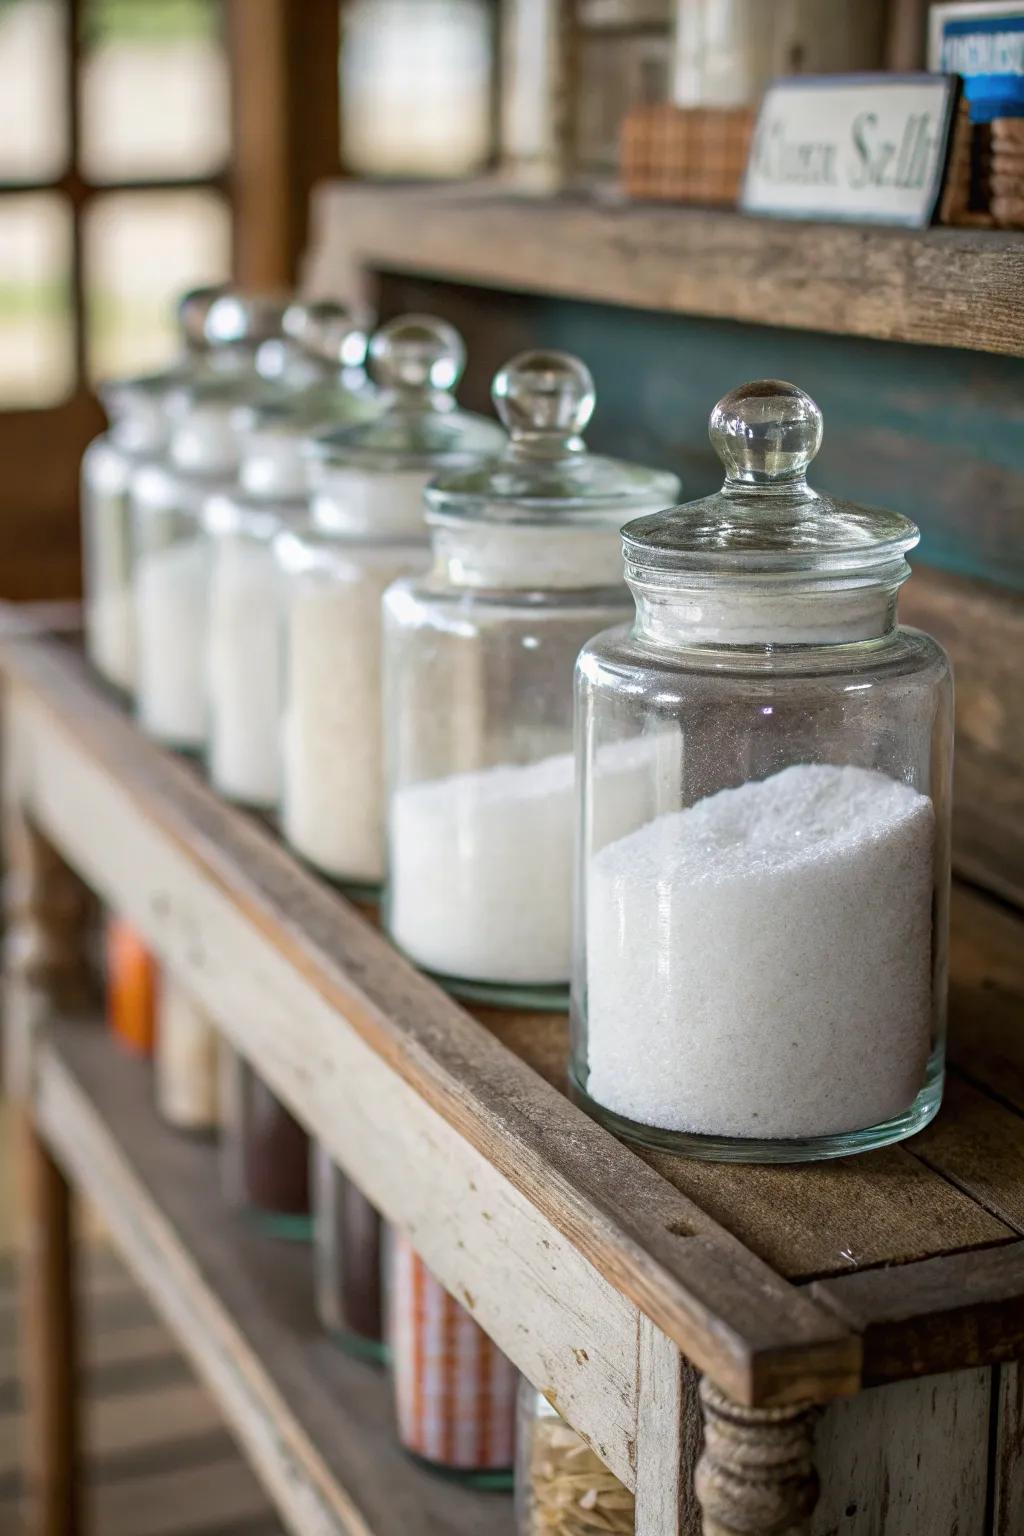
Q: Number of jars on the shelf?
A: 6